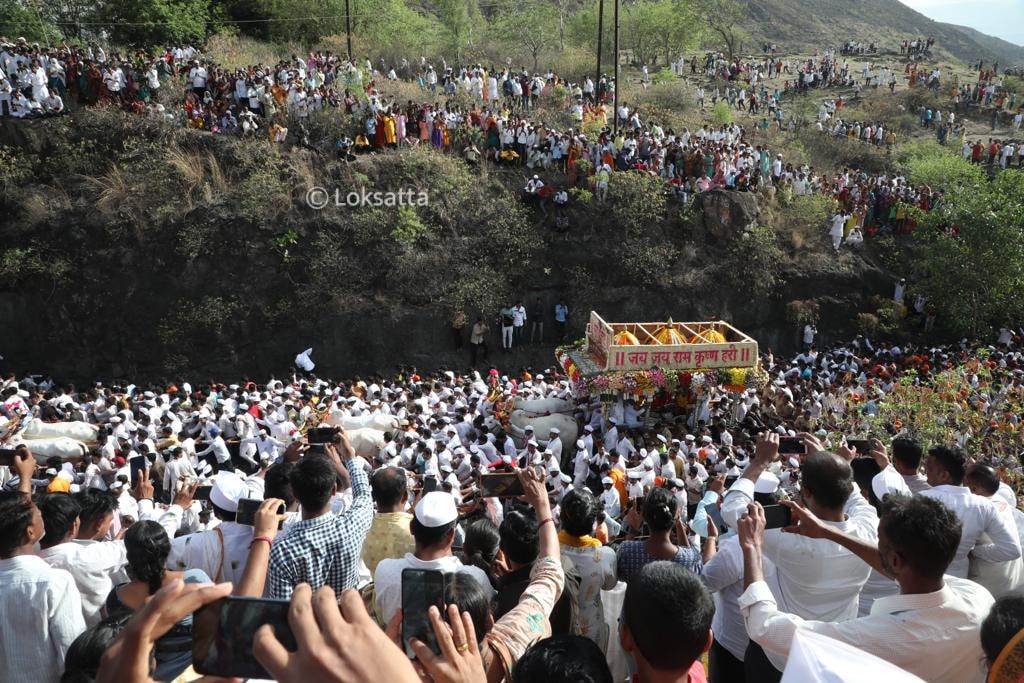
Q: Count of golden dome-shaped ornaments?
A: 3